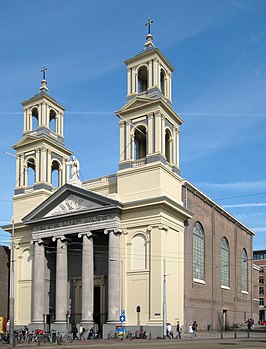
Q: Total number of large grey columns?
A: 4